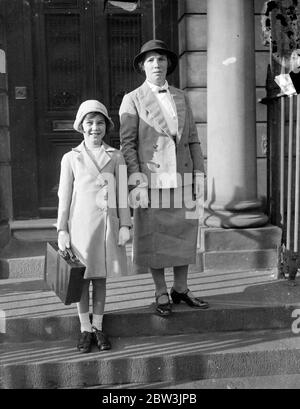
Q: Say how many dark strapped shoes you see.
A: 2